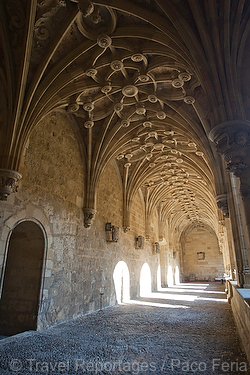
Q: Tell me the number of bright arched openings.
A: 5